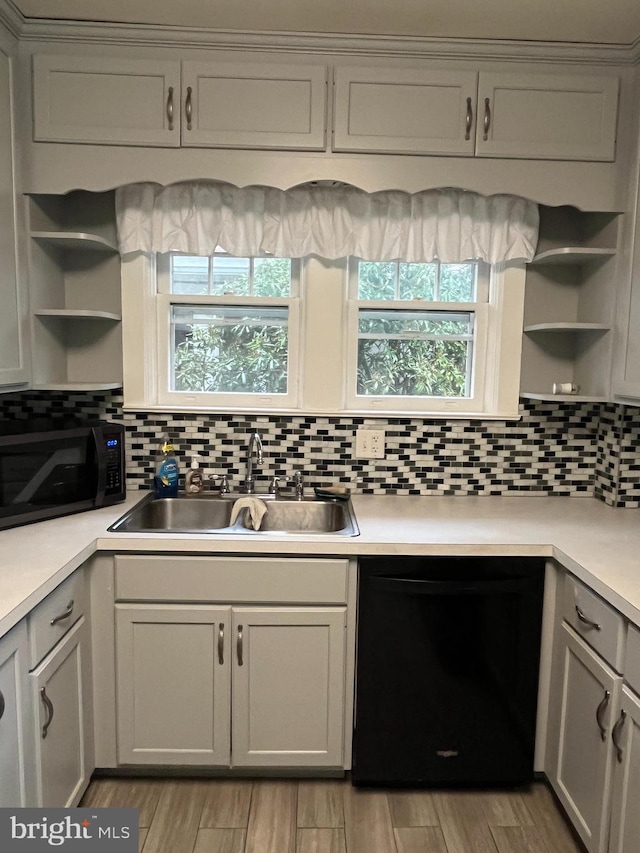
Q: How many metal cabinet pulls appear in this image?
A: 12